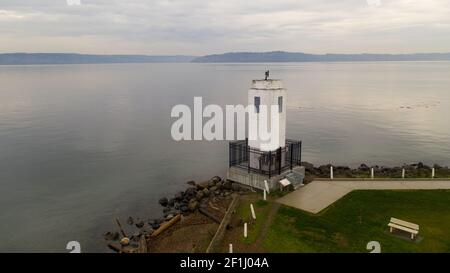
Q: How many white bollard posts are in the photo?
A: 9